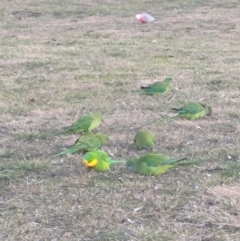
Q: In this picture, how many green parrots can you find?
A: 7